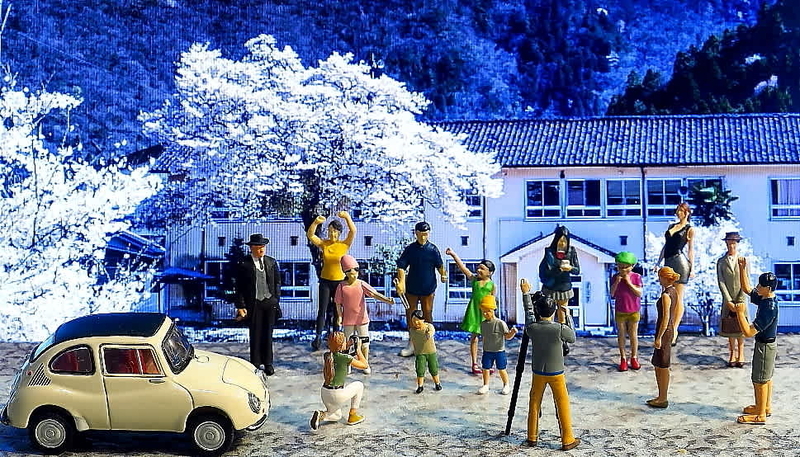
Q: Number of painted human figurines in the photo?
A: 15